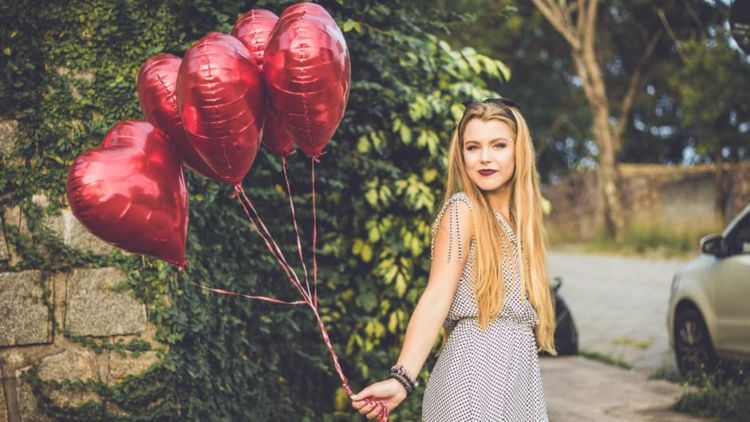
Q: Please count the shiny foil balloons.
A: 5